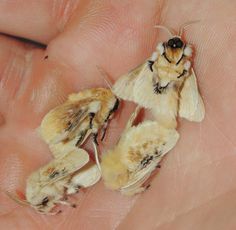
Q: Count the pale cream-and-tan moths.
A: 4